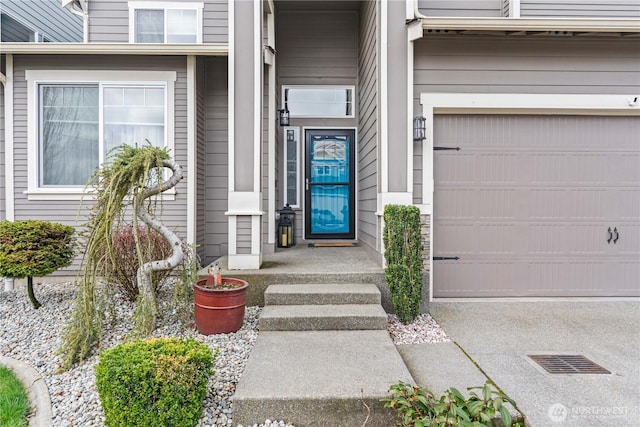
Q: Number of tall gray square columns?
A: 2